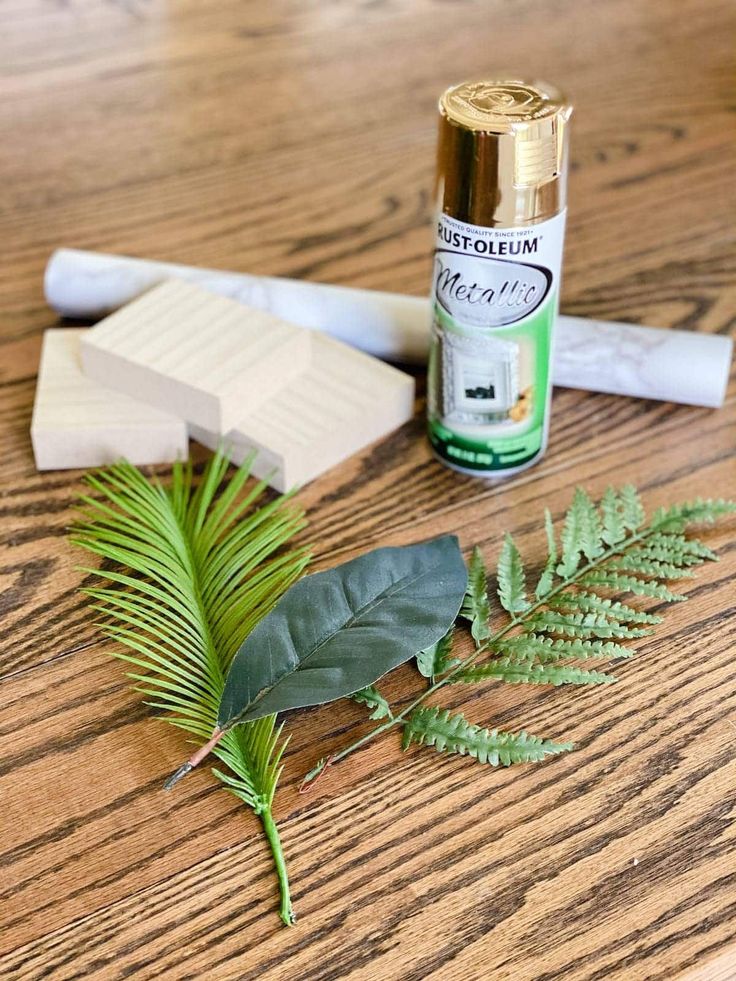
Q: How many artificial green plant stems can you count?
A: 3